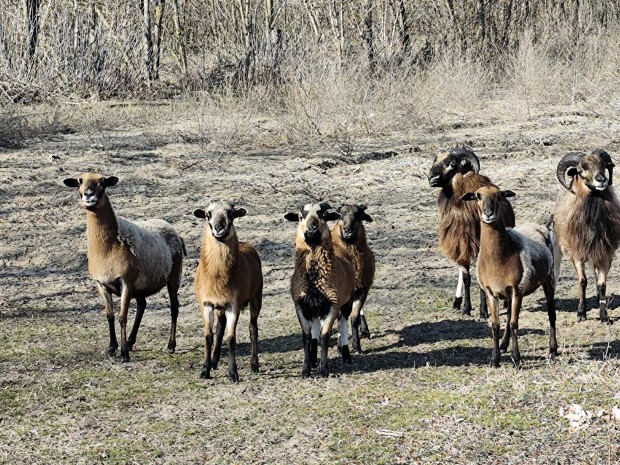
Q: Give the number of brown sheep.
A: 7